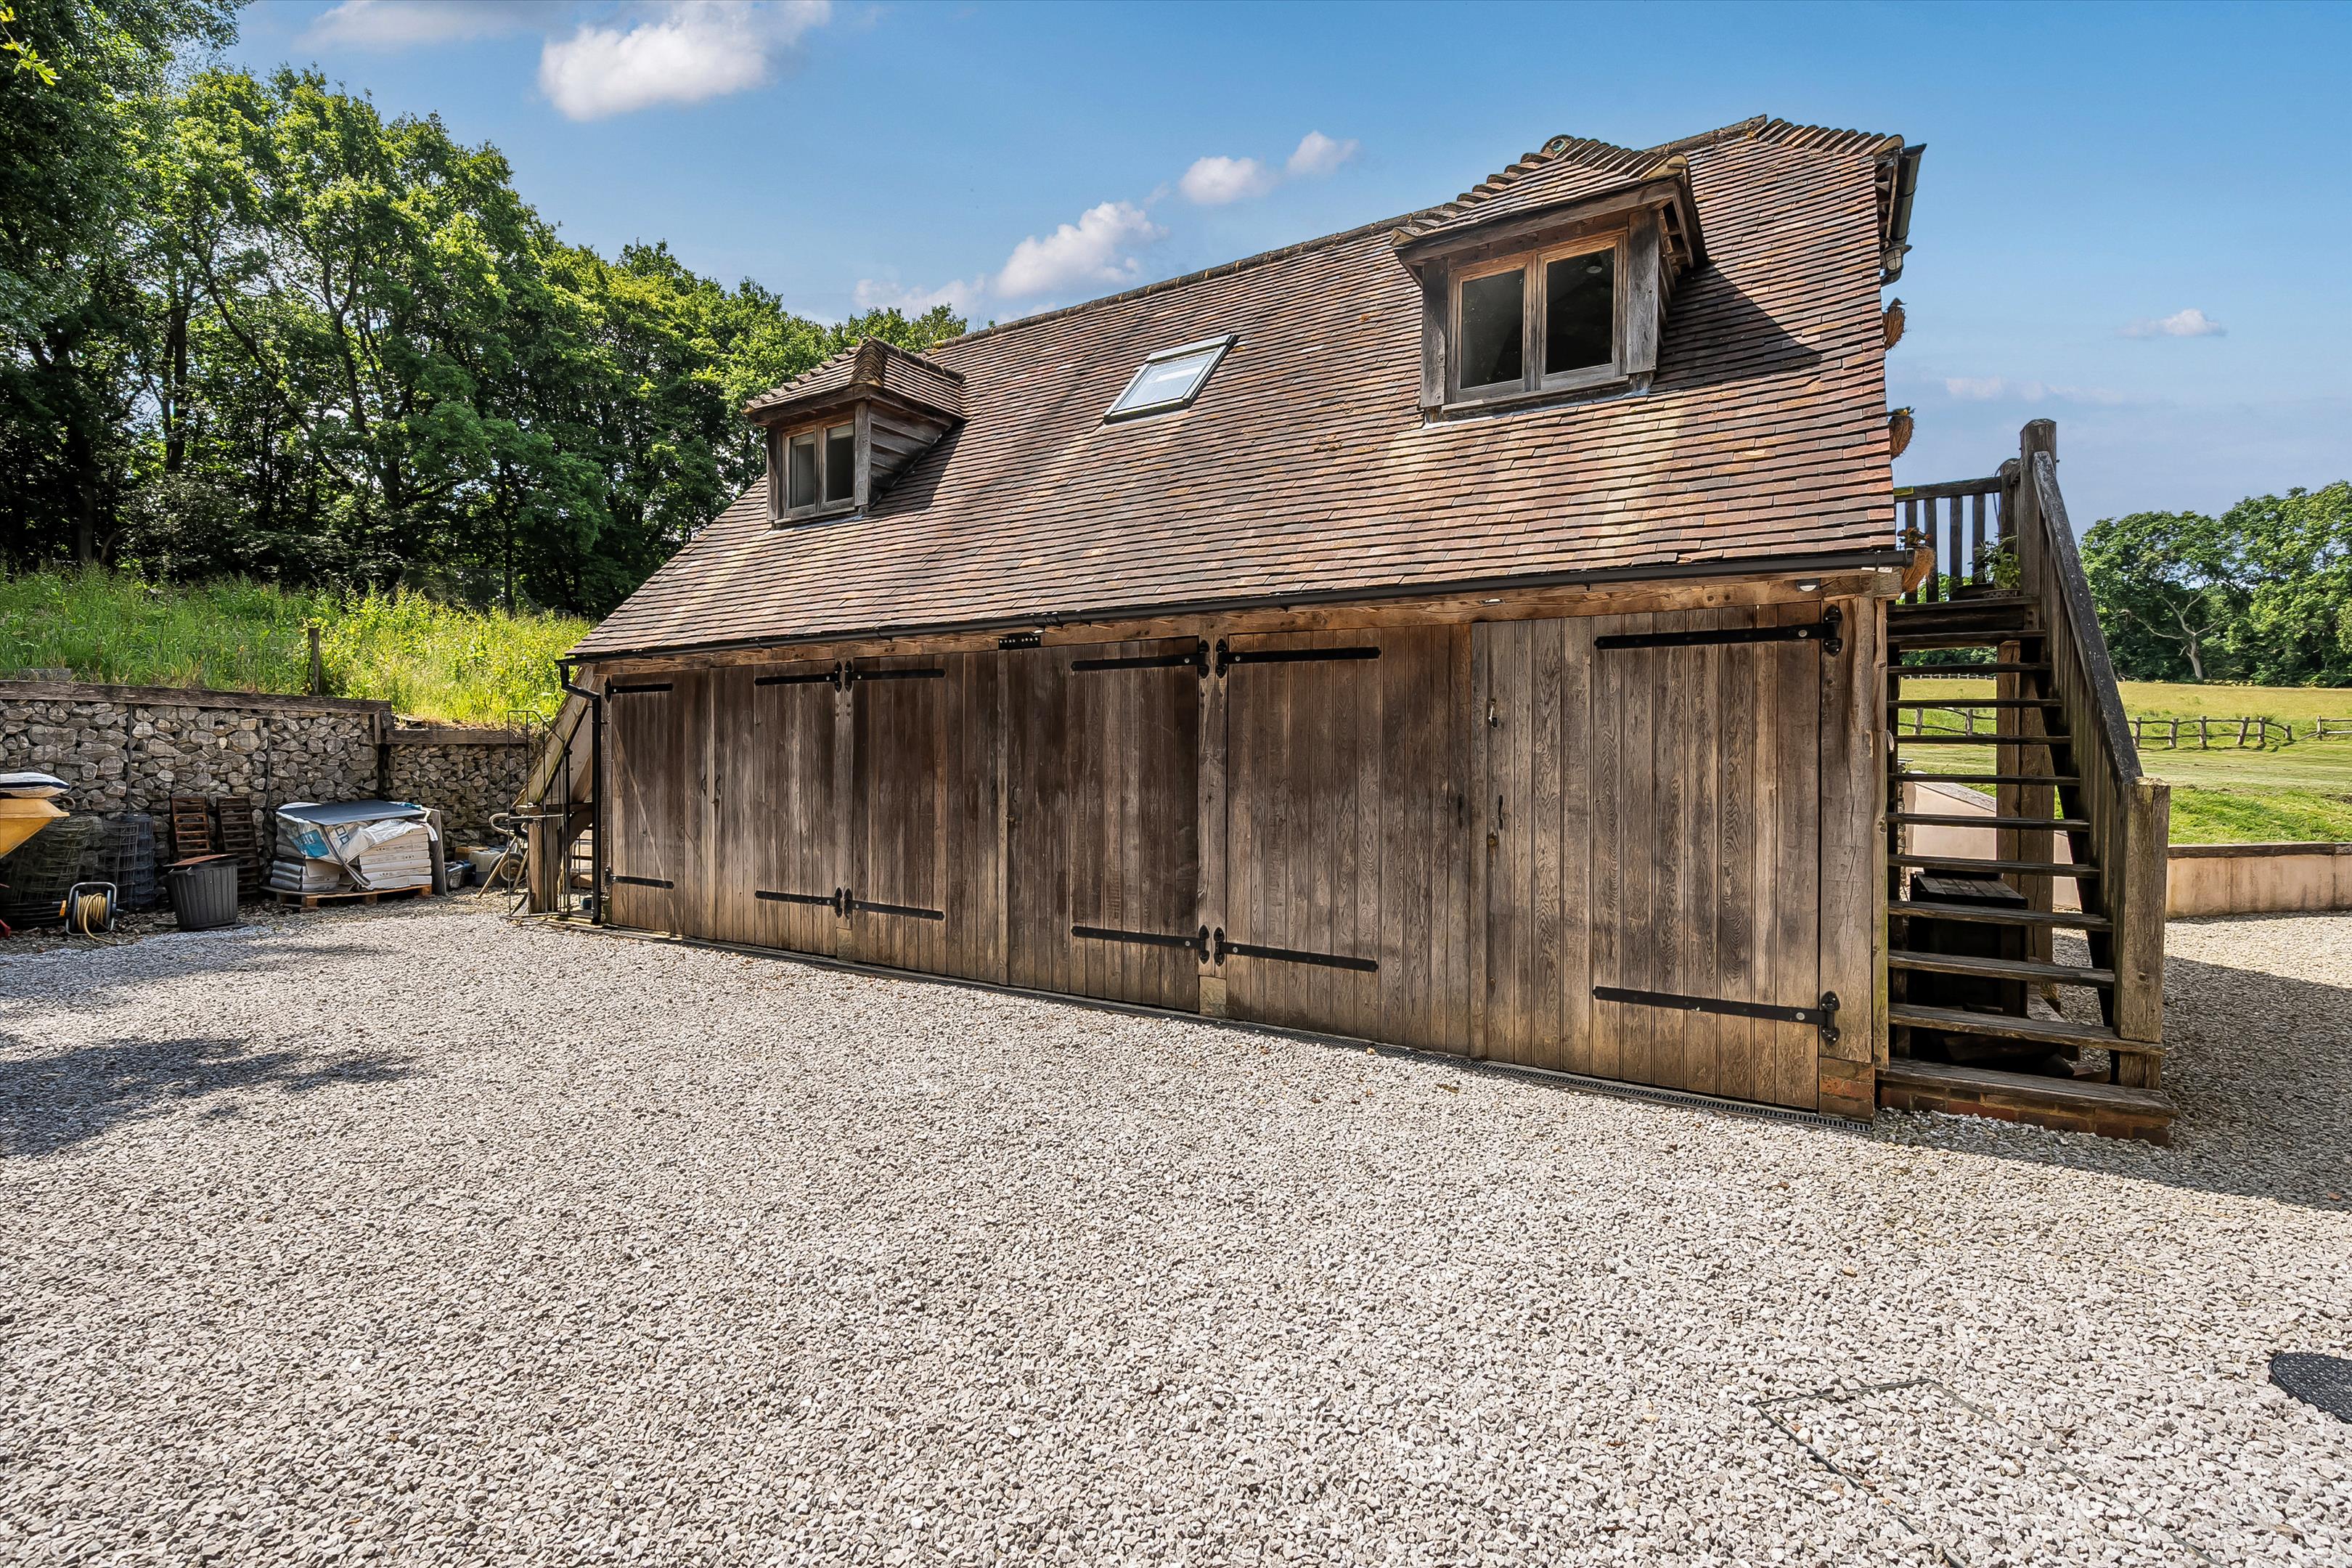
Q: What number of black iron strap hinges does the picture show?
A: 12